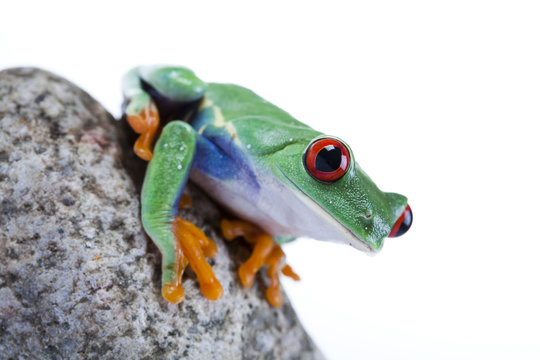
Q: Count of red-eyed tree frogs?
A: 1